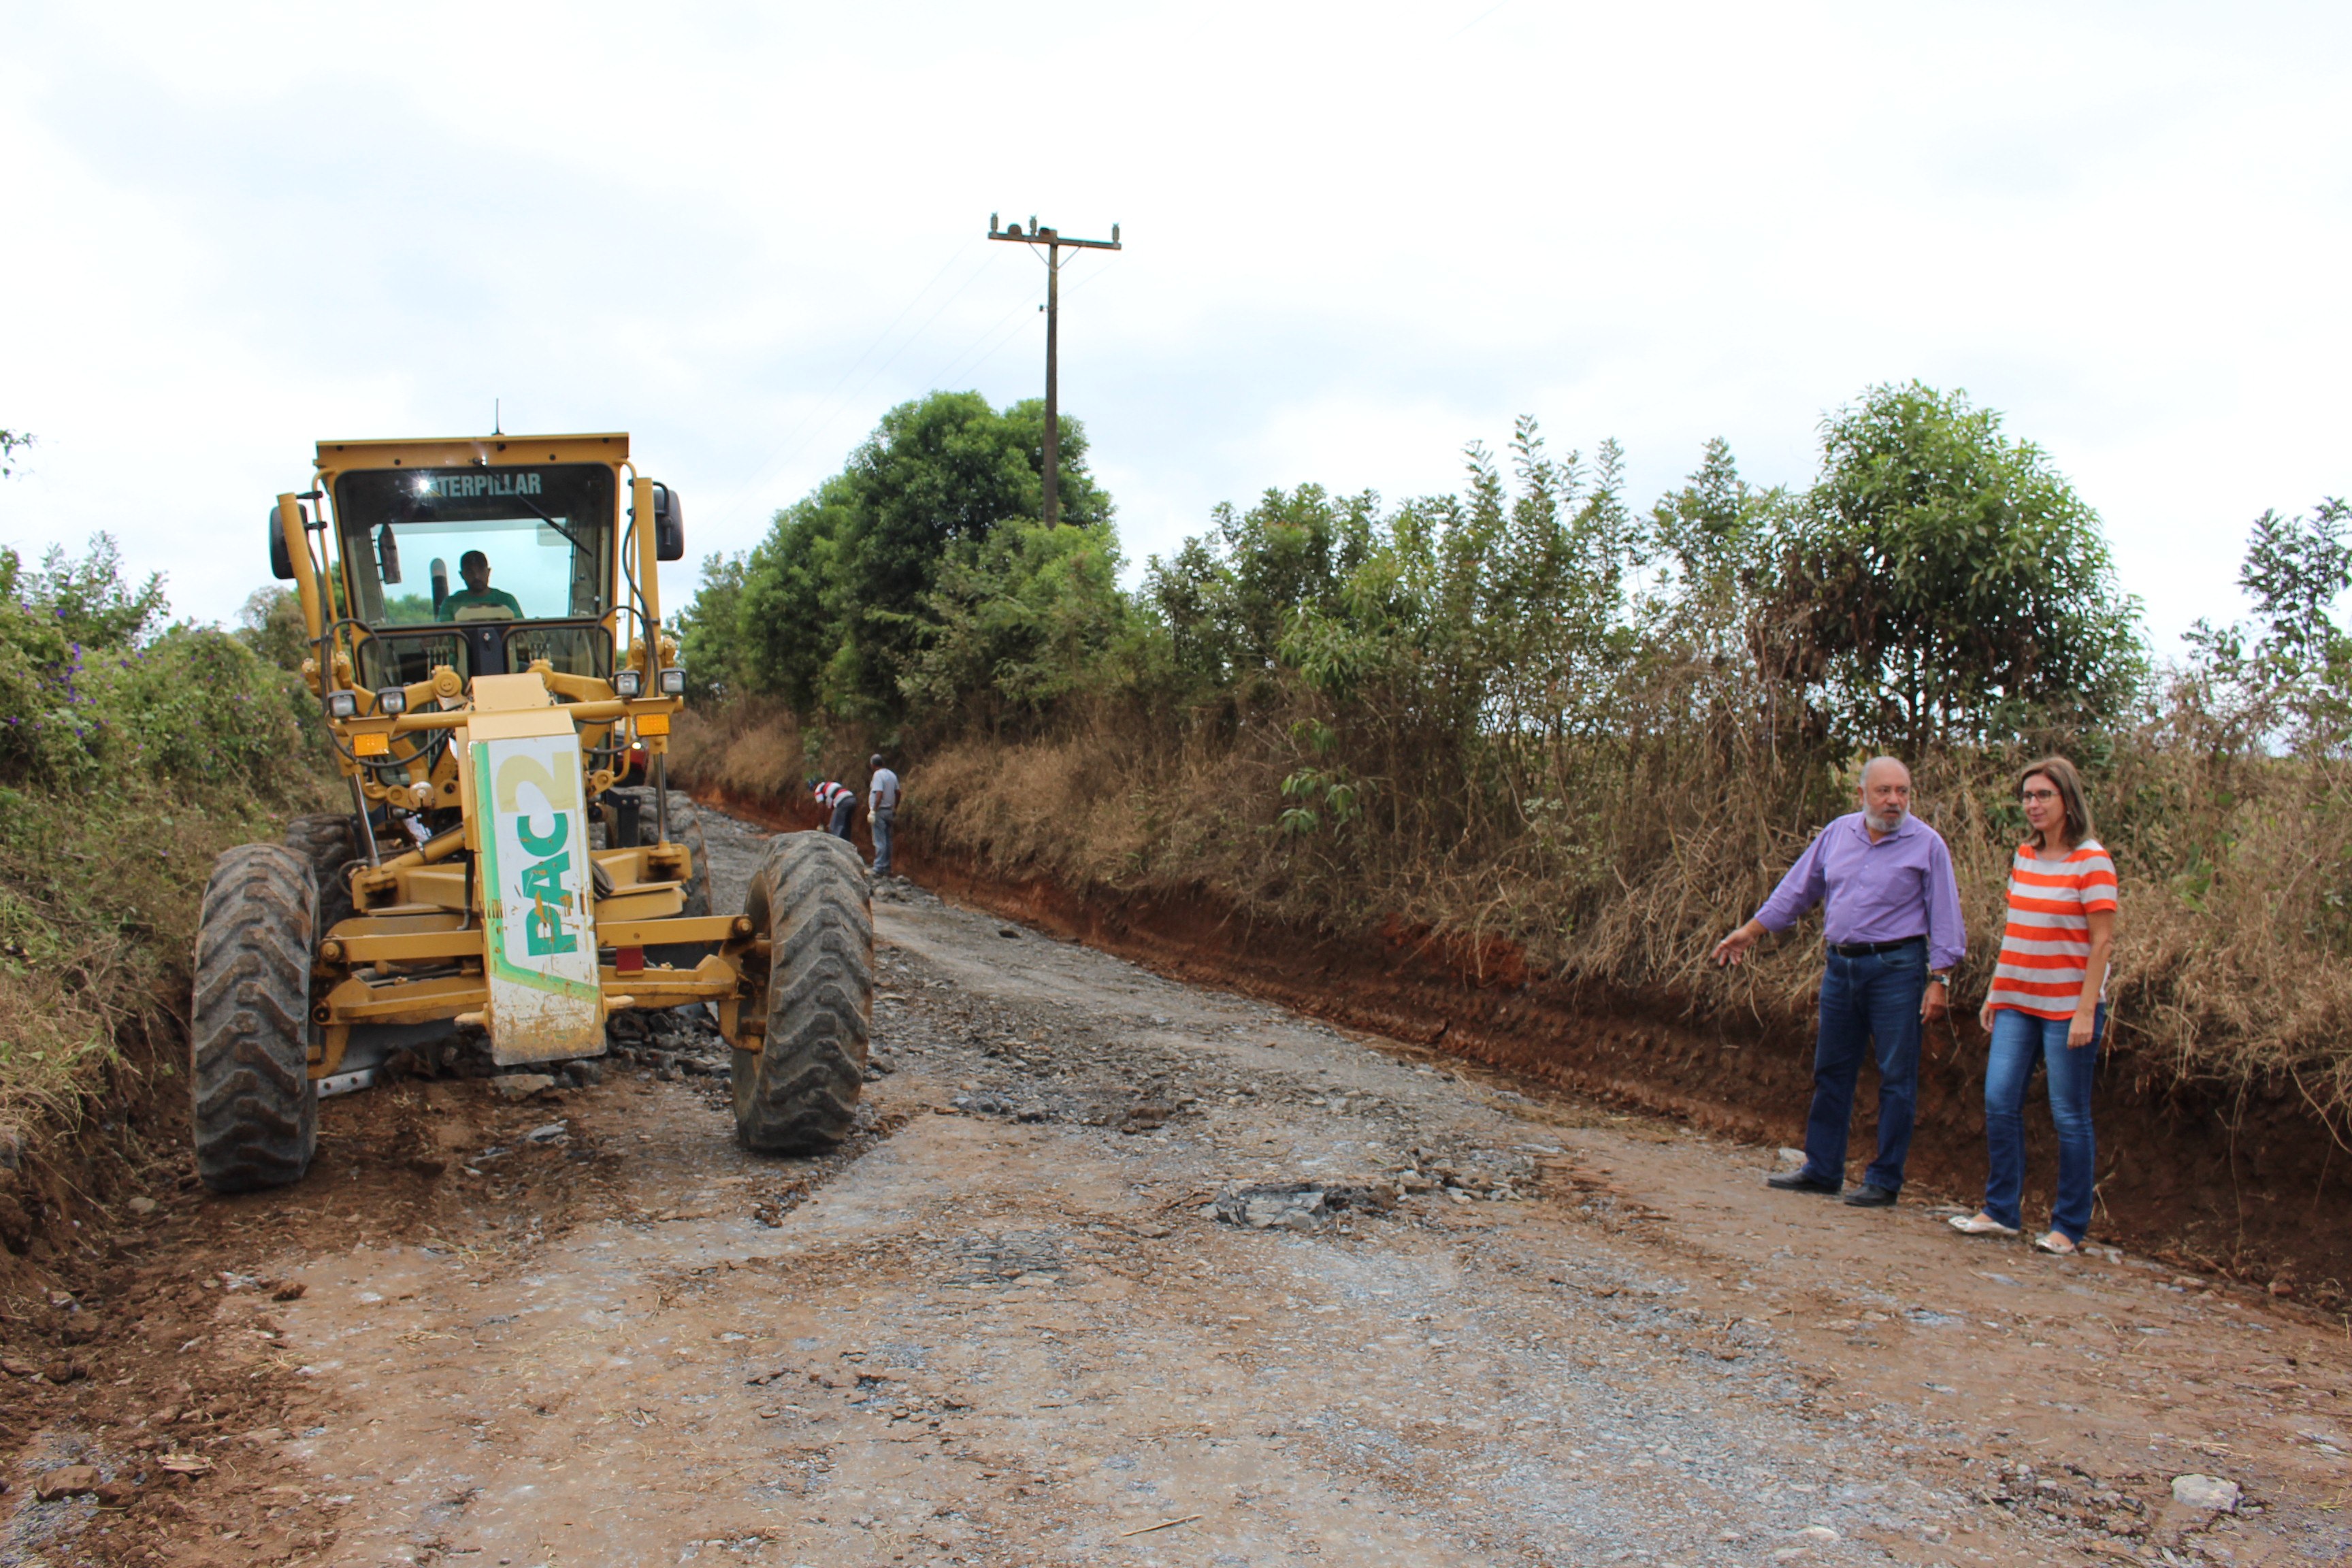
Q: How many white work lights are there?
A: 4